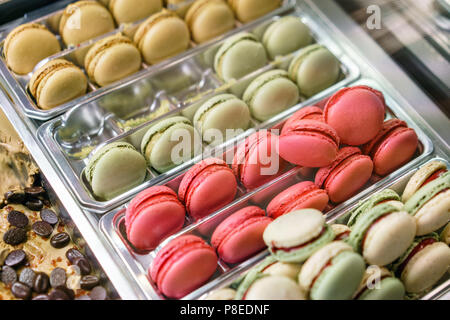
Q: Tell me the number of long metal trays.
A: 4